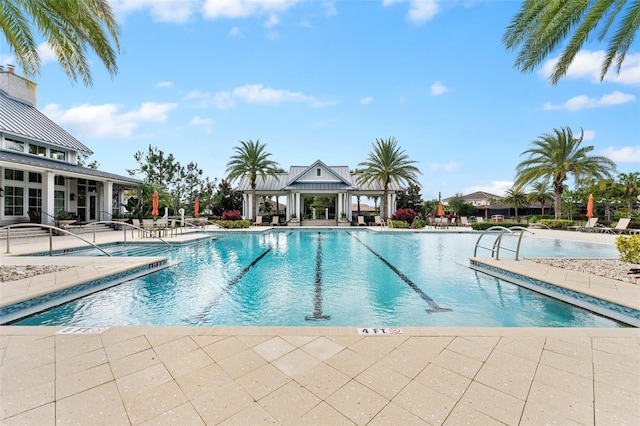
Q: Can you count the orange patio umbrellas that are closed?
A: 4